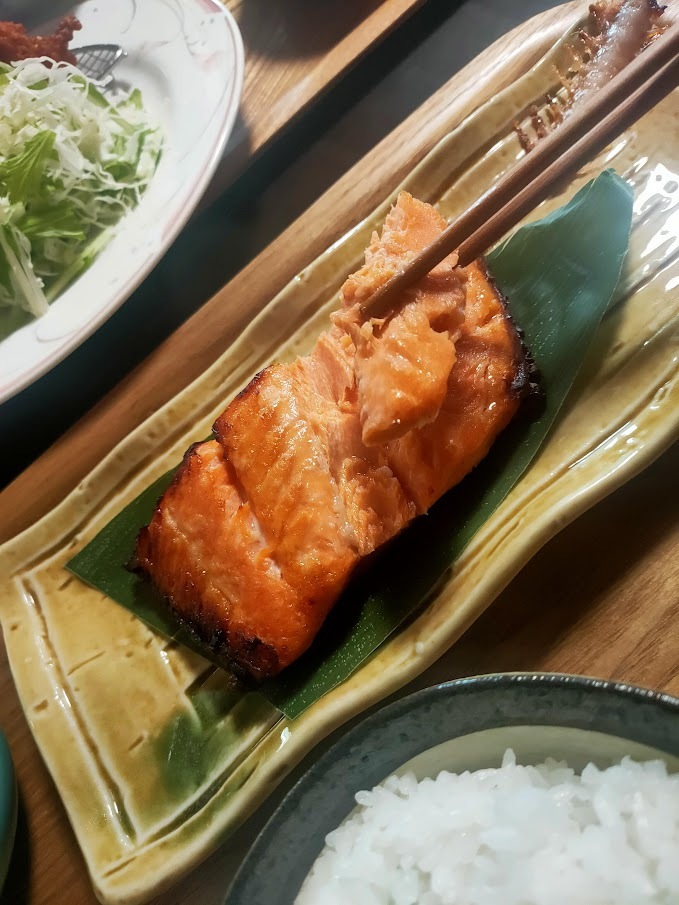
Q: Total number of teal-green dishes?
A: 1